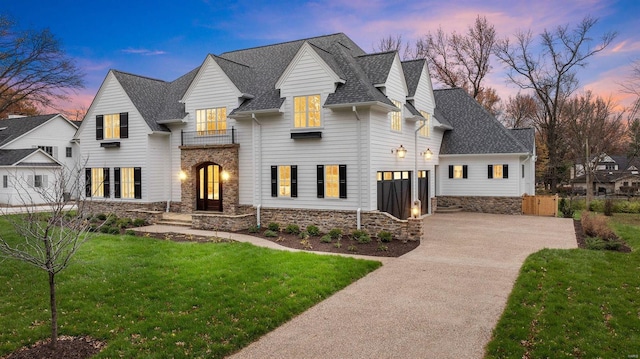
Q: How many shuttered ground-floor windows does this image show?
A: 6